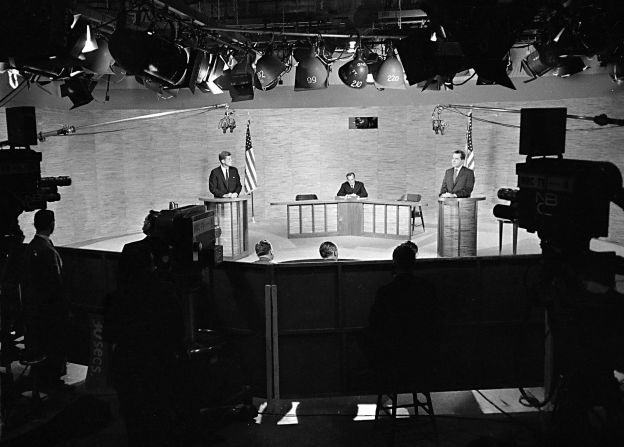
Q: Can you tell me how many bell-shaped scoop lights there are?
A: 4